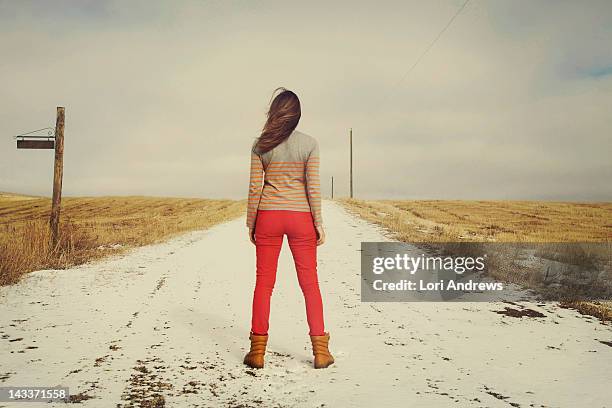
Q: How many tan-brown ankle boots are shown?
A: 2